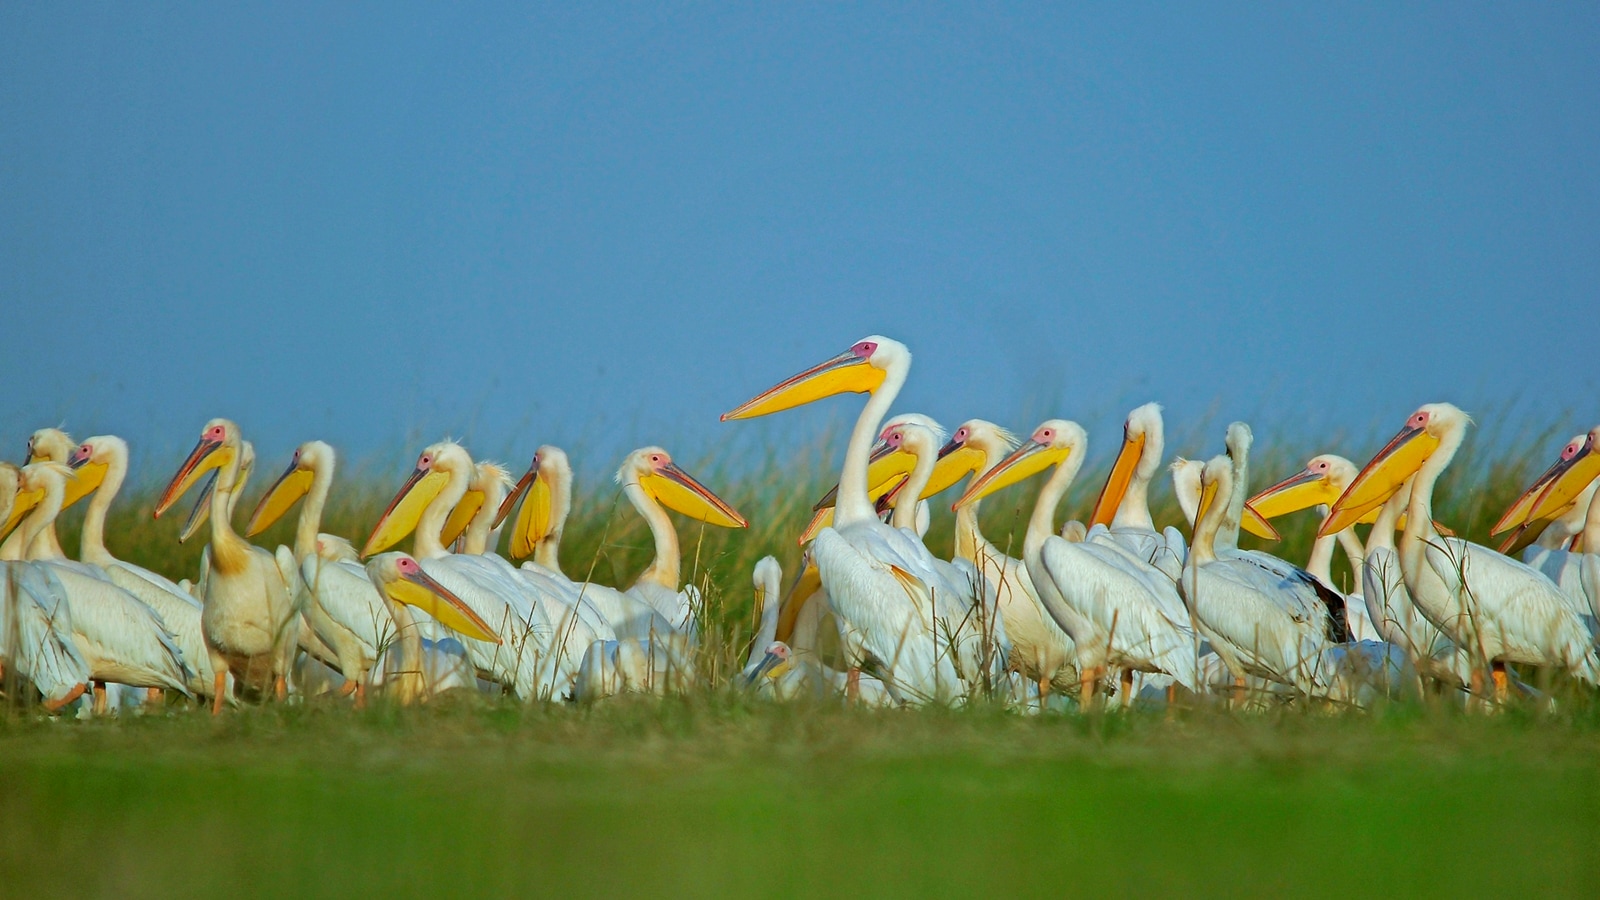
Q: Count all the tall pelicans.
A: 1